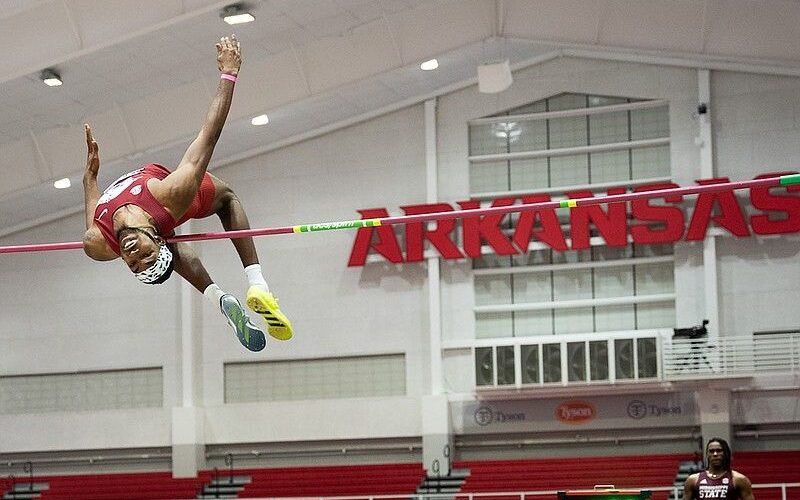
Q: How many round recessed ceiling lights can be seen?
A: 3